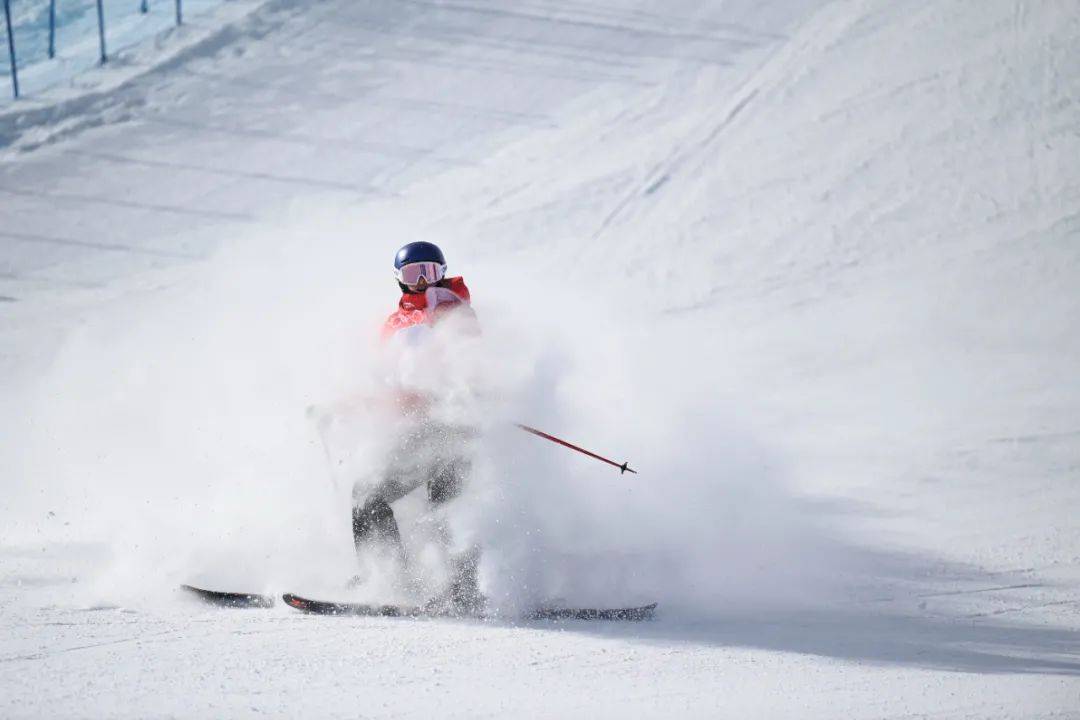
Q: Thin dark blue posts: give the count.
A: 5